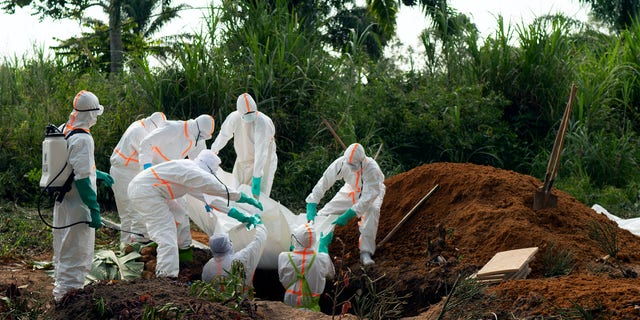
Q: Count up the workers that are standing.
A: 6